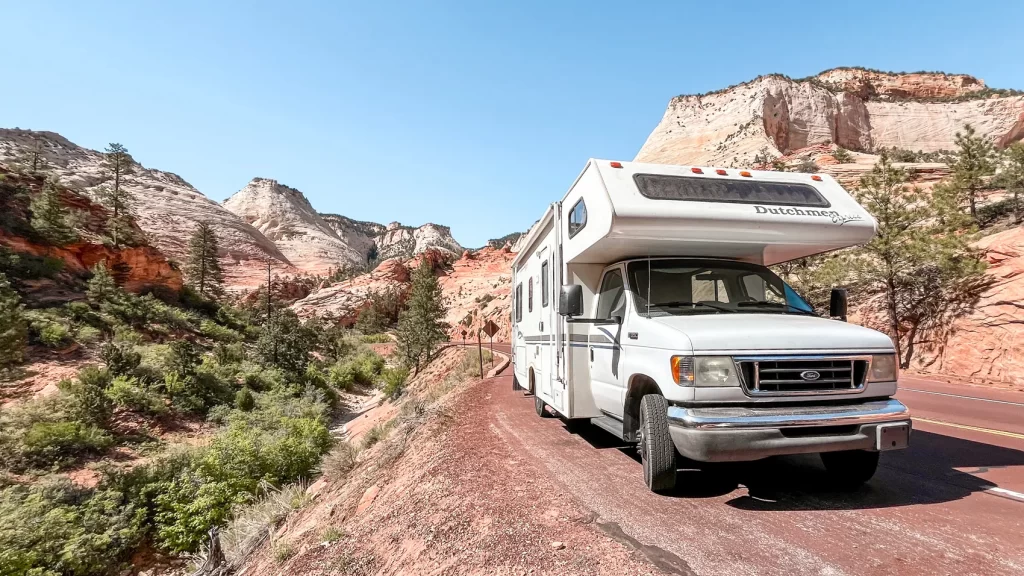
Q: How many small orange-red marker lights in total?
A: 5